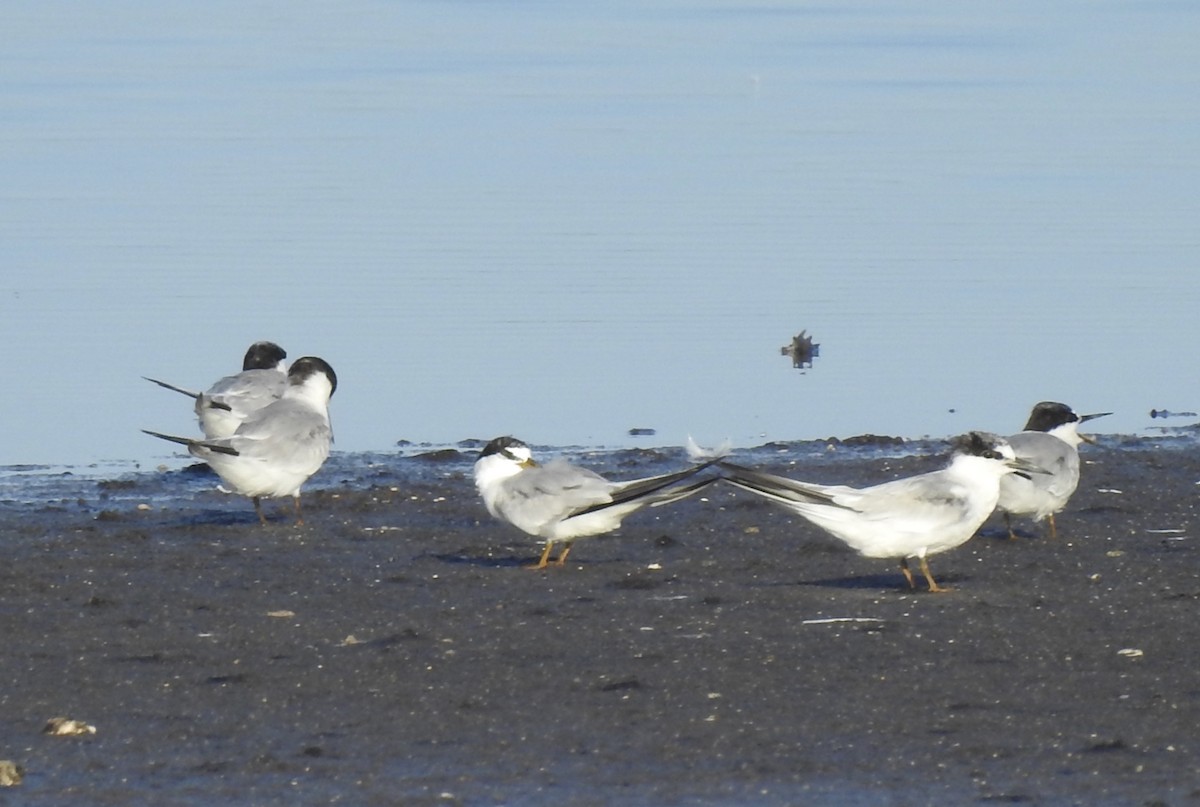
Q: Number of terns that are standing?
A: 5